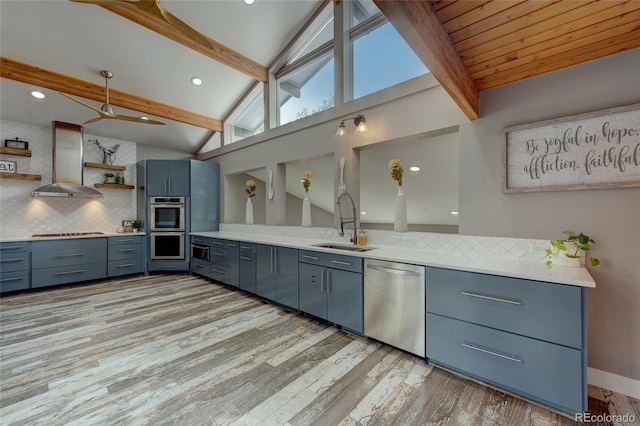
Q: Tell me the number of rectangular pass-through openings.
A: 3